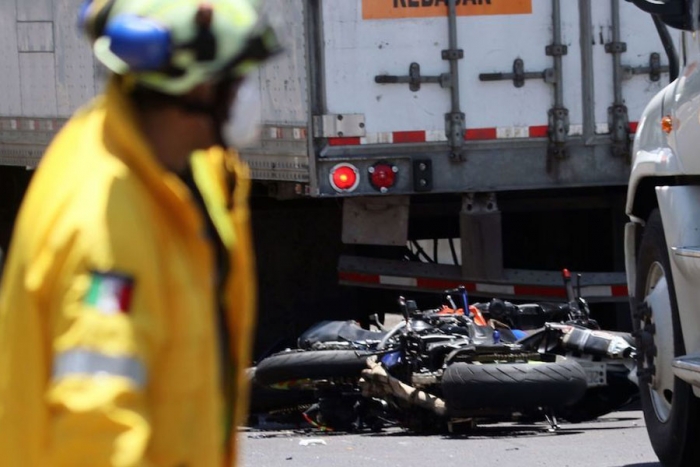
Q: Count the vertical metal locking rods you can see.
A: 3